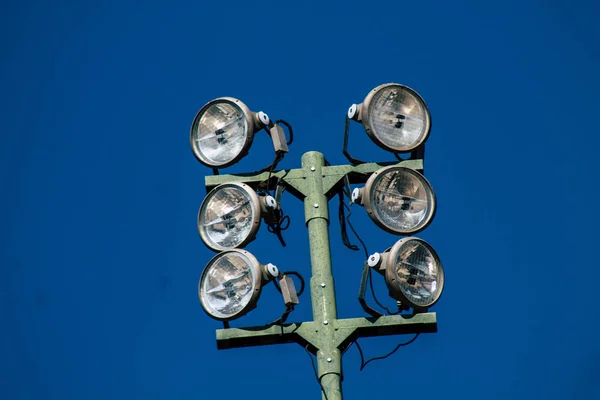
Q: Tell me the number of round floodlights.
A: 6